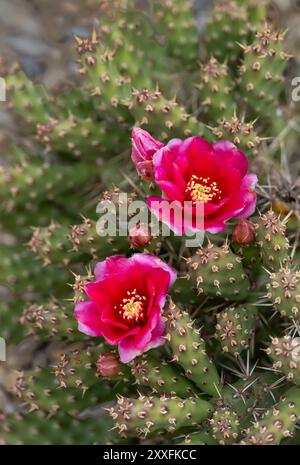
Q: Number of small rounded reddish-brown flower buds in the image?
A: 3